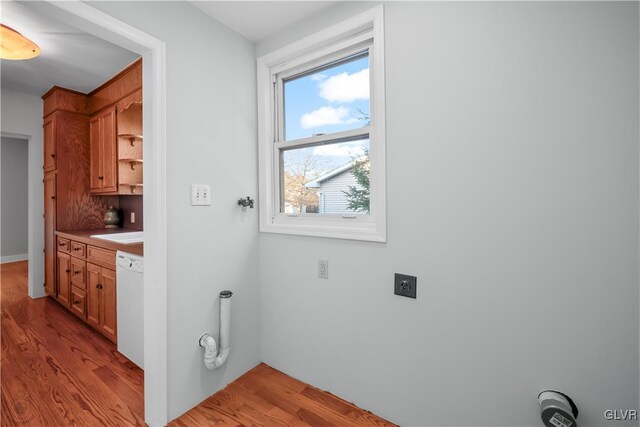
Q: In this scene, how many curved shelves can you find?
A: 3